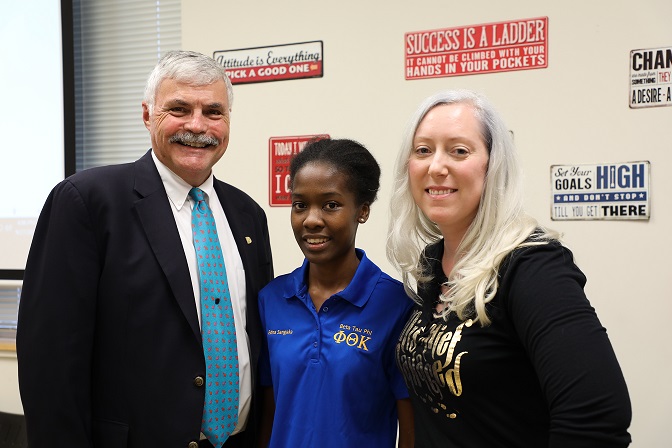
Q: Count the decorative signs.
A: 5